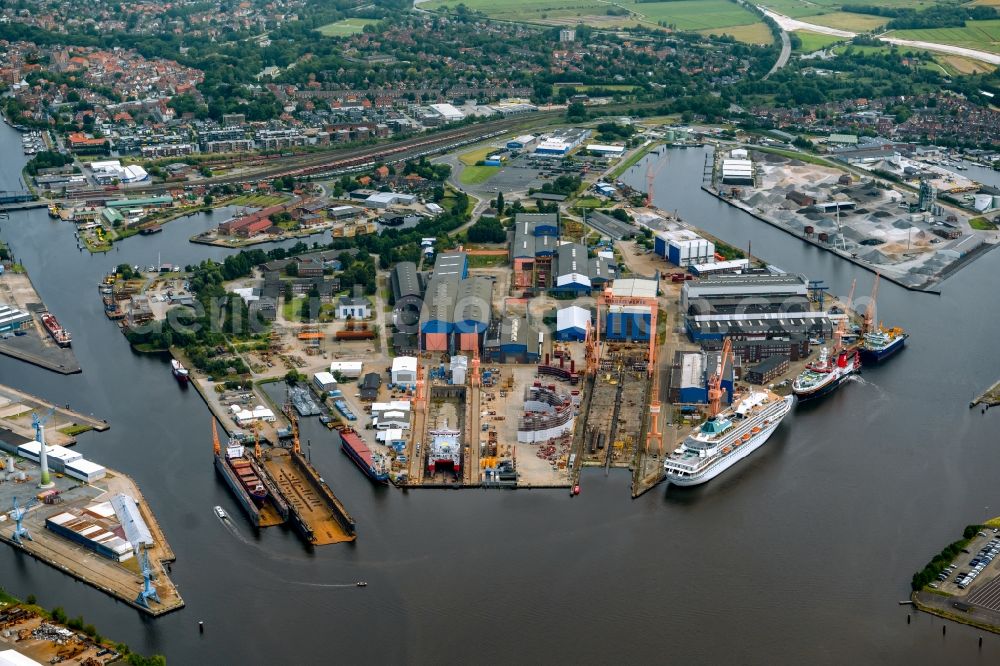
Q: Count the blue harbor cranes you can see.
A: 3